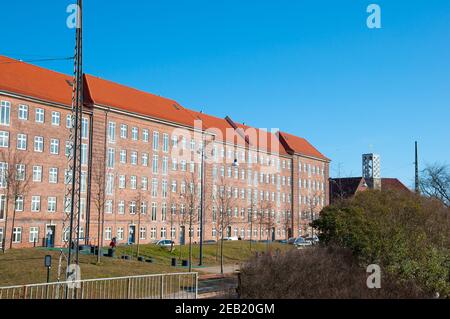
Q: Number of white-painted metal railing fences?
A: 1